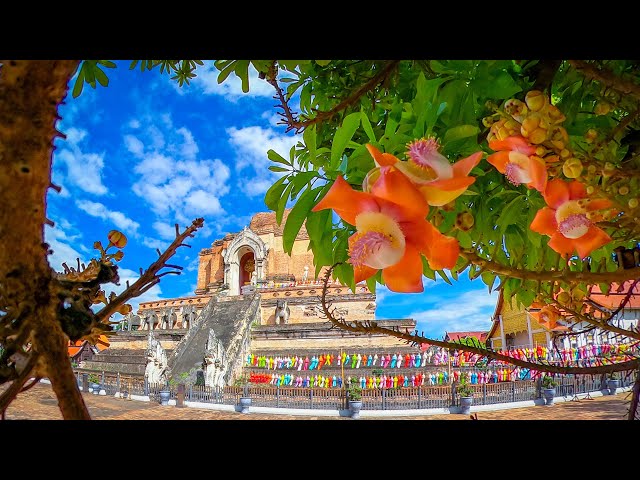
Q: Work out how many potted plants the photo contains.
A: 7